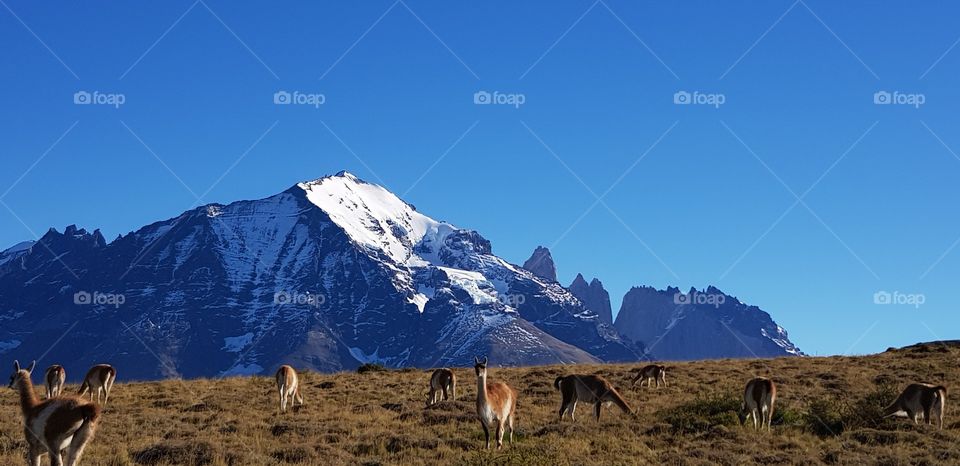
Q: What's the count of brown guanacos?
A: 10